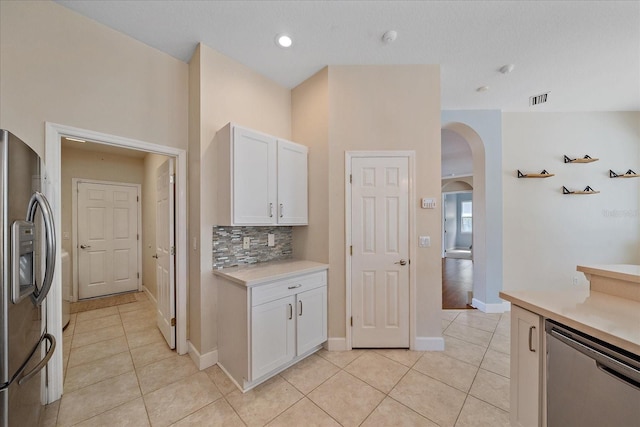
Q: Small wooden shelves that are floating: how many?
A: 4